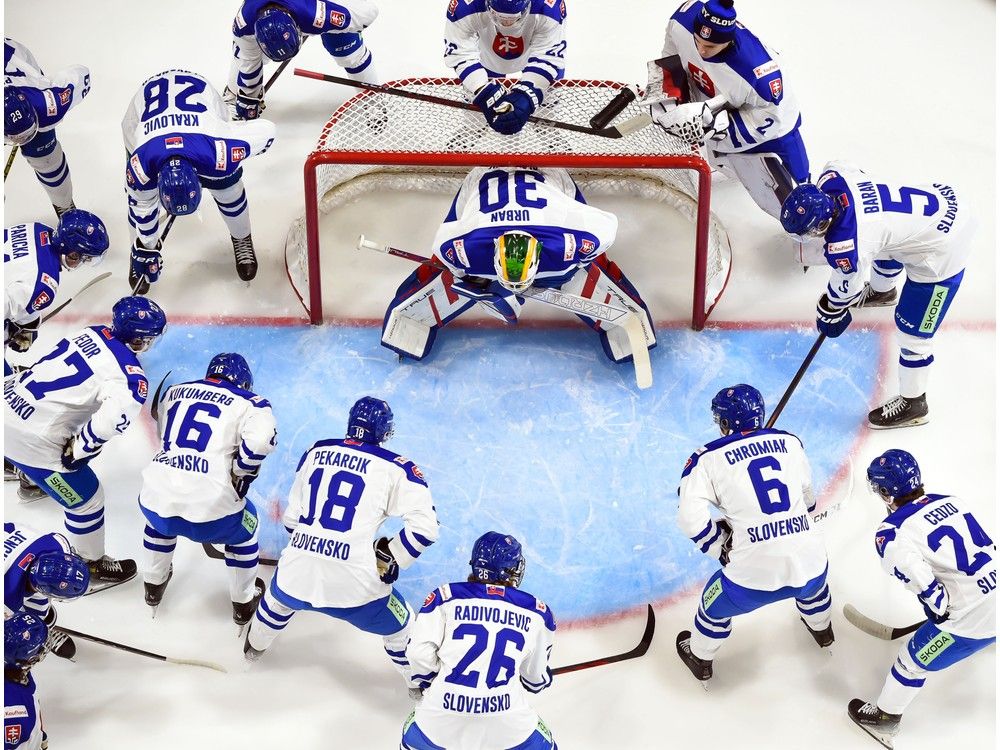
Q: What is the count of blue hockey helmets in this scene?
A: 14